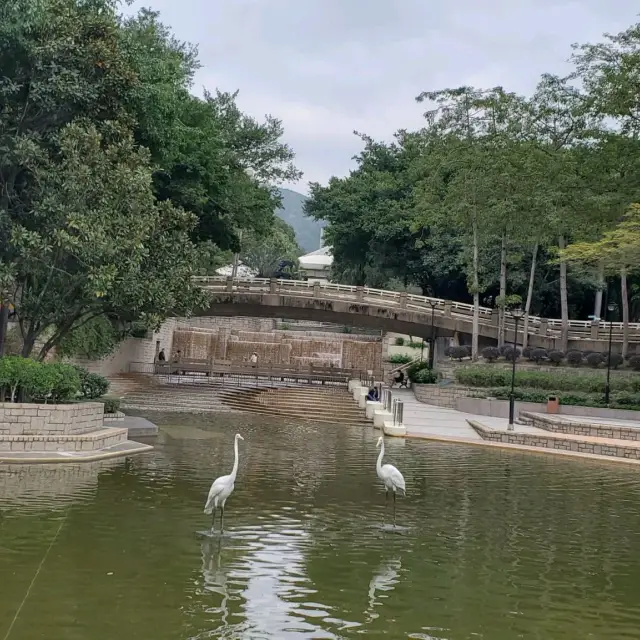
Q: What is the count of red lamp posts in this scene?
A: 0